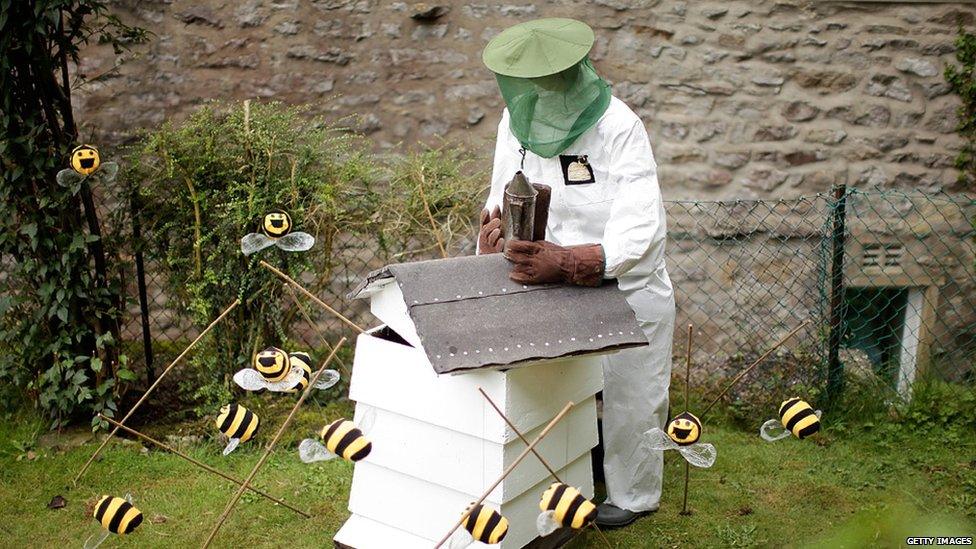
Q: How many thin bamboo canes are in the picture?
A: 9